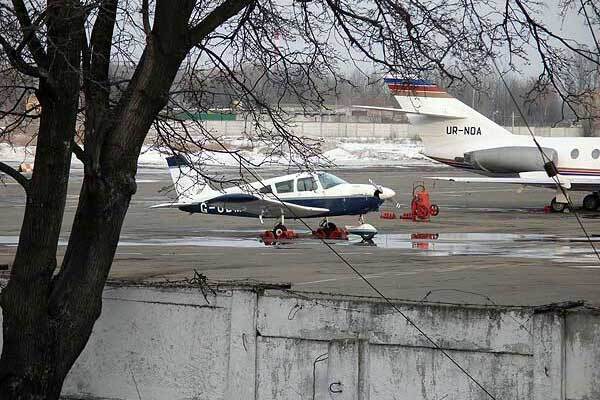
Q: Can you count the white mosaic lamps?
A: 0